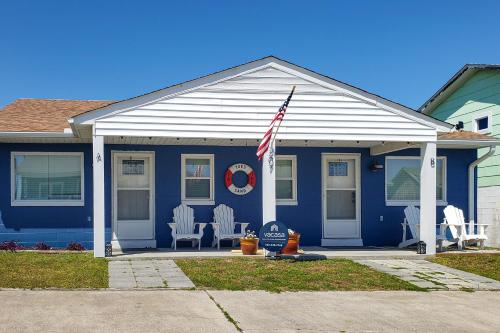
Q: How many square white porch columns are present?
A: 3